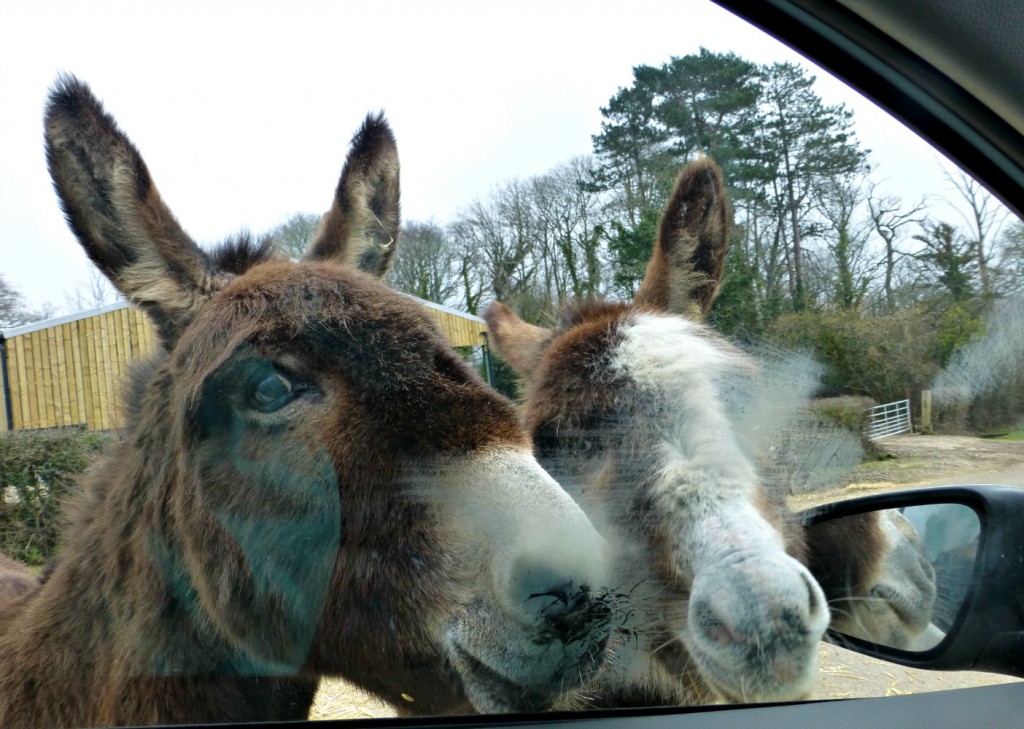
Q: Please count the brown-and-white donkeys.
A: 2